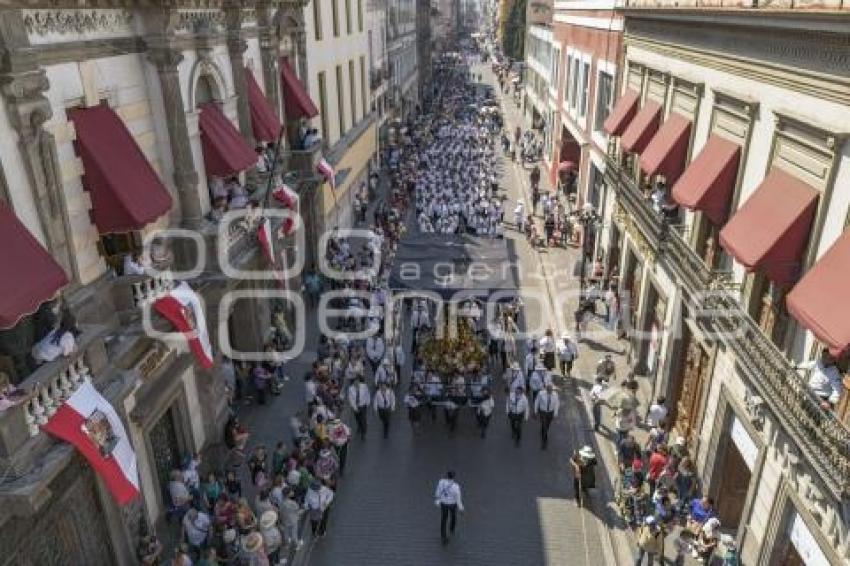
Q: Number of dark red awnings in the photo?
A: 11